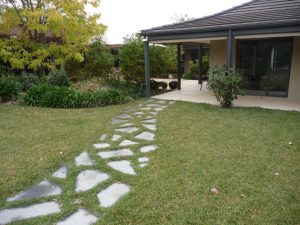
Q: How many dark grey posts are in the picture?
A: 4